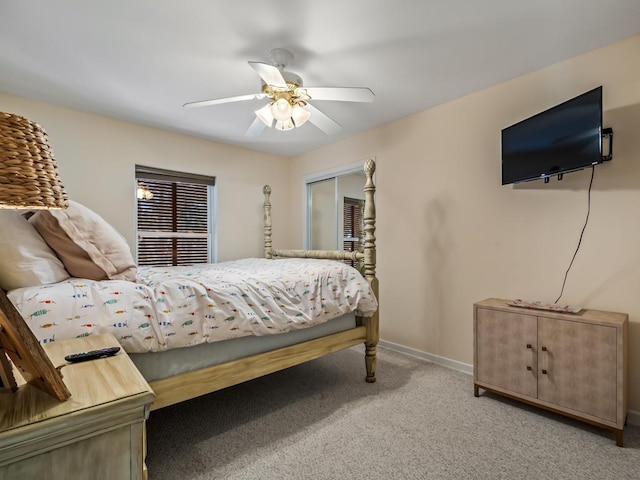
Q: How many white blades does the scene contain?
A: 5